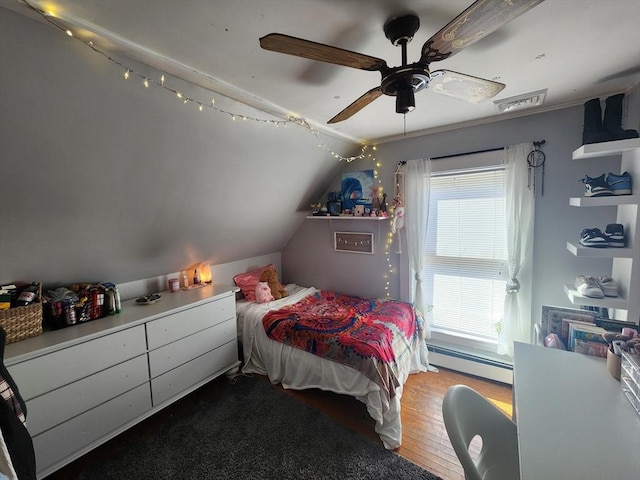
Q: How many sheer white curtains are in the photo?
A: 2